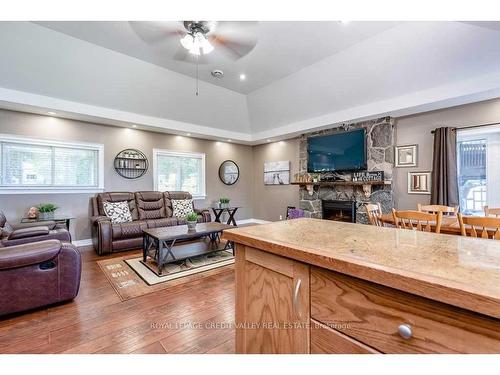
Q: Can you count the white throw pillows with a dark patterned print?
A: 2